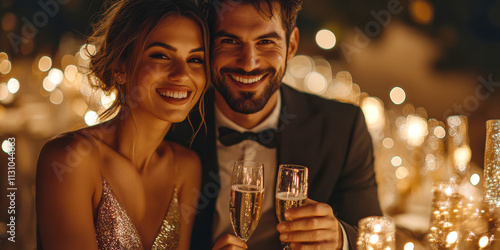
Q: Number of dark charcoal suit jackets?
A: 1